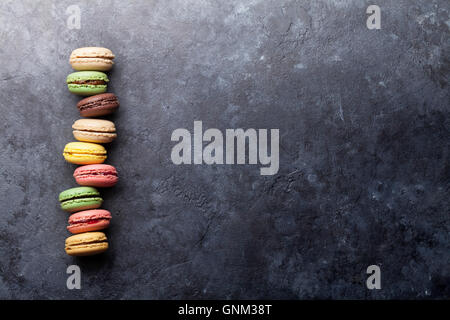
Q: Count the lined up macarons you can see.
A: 9